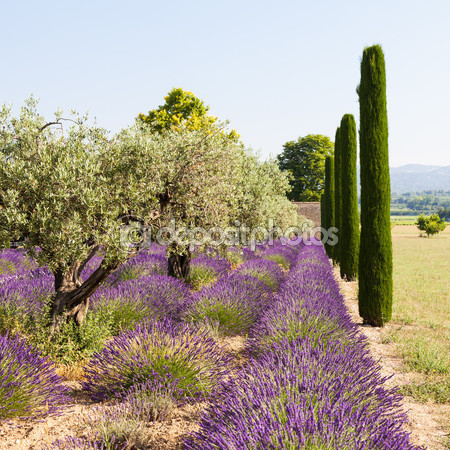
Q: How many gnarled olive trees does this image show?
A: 2